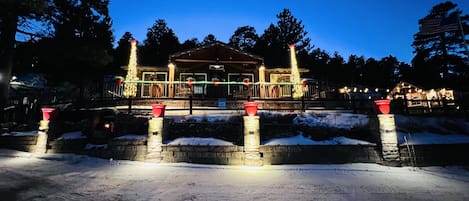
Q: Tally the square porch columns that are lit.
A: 2